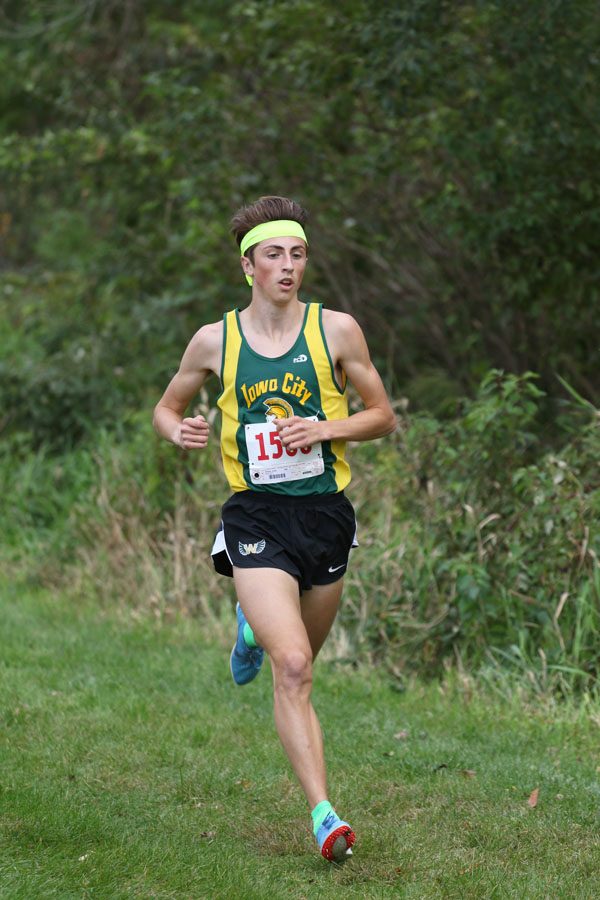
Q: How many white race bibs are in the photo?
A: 1